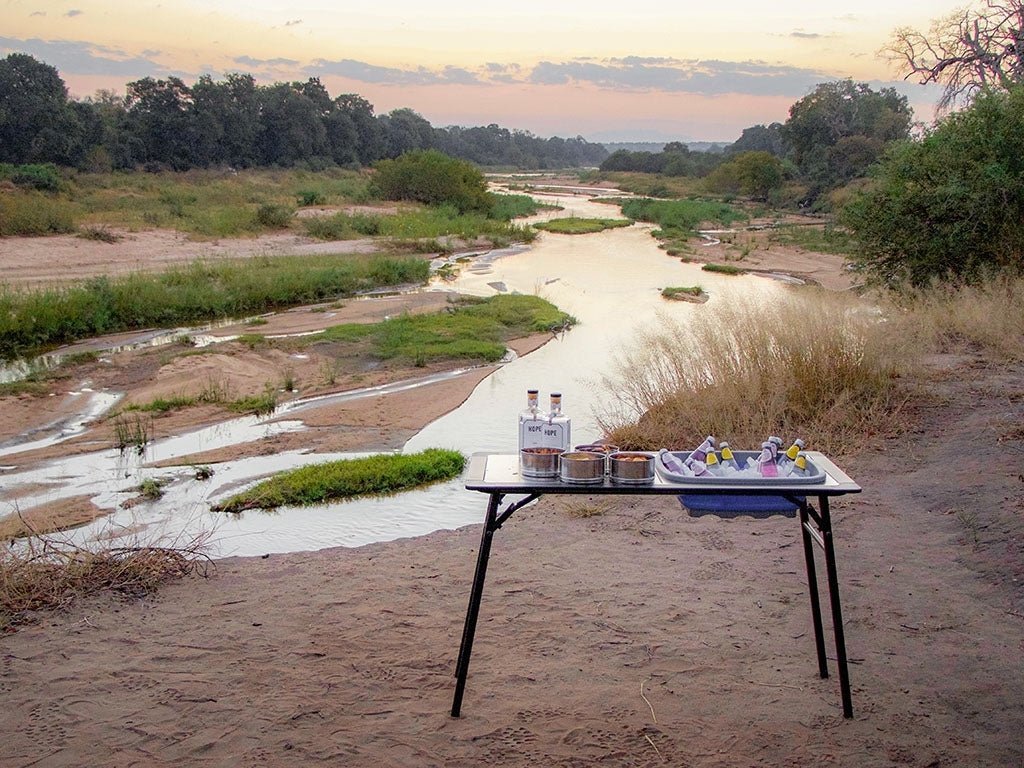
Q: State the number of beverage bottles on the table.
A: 11